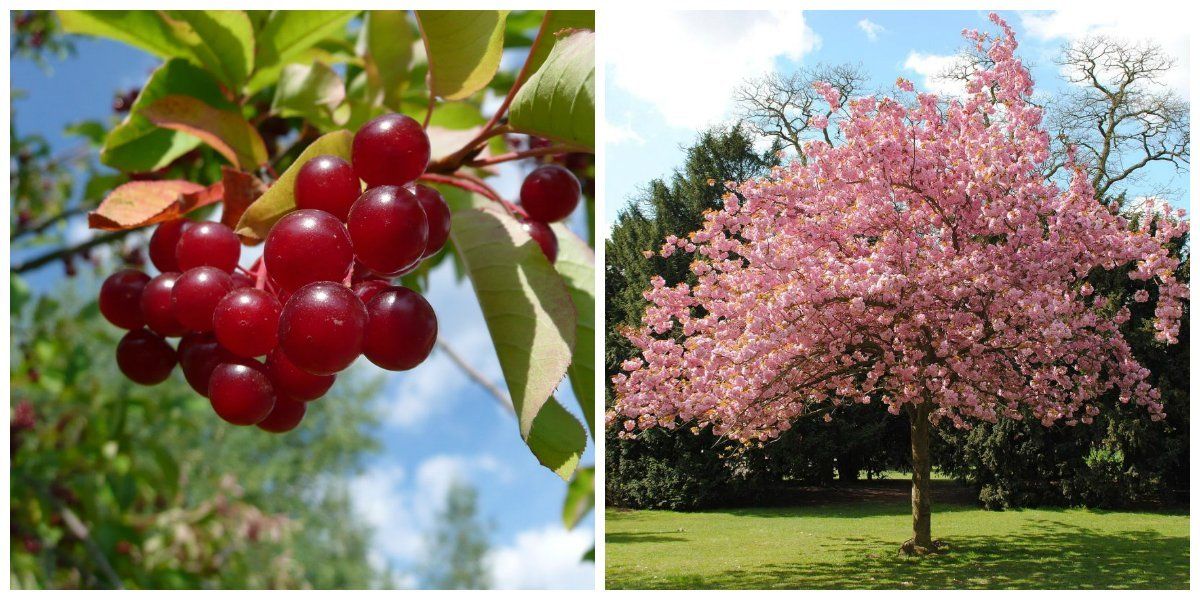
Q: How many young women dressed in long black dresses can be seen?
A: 0